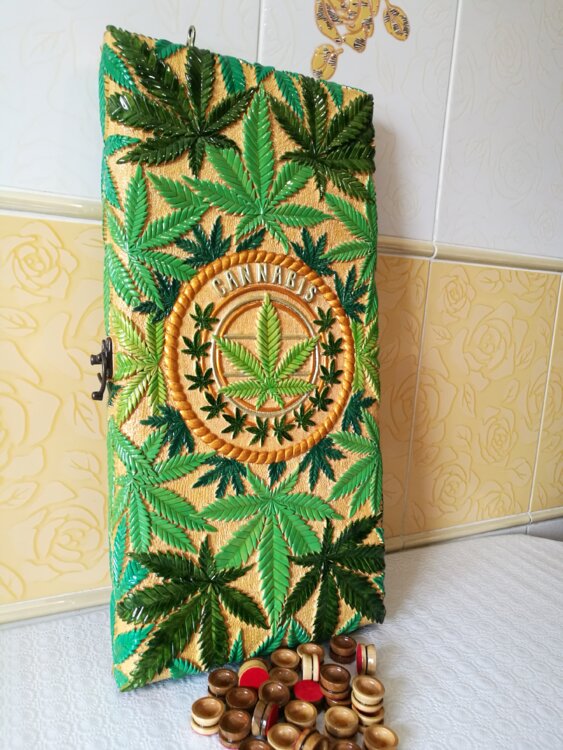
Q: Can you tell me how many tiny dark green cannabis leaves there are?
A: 12